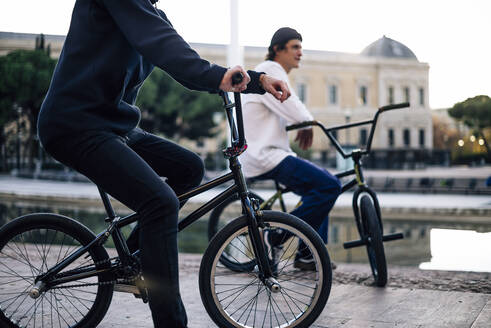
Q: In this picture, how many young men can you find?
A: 2